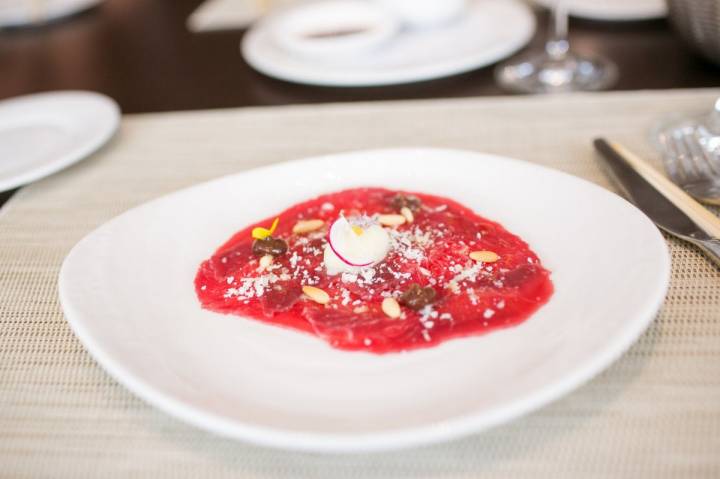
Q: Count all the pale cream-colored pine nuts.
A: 7